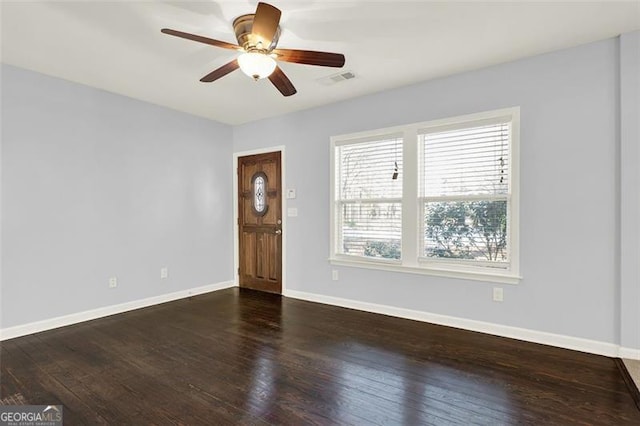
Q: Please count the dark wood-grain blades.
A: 5